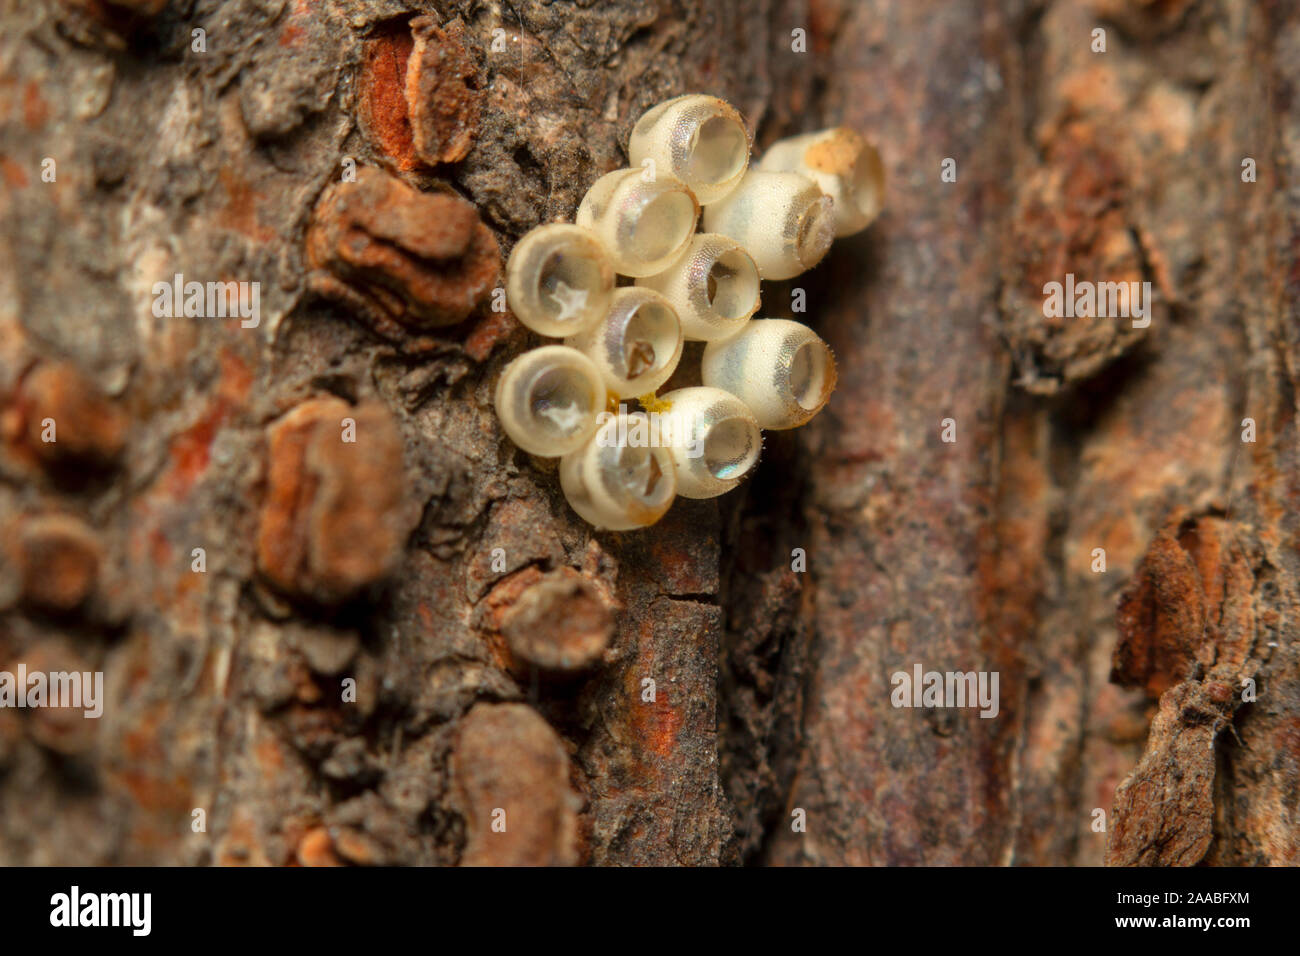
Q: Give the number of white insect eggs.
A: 11